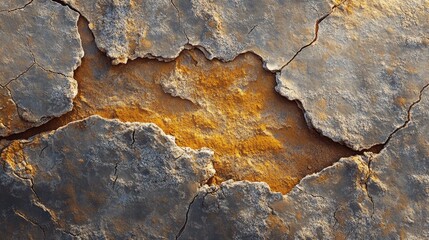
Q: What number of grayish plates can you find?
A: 5